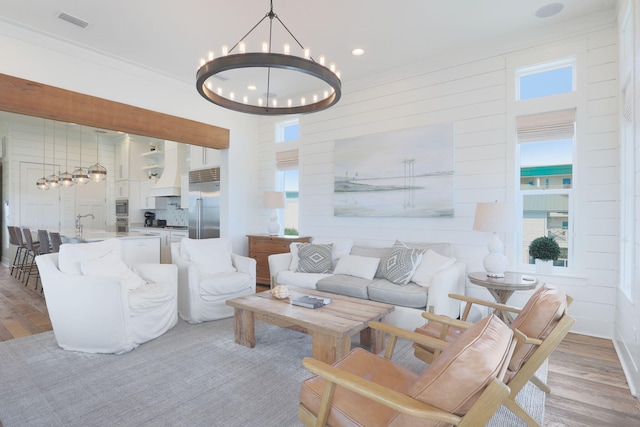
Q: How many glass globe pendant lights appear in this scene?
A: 5